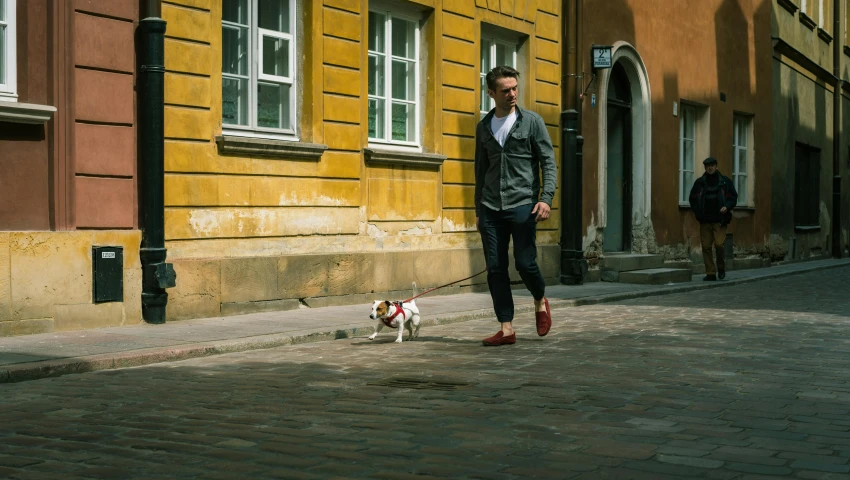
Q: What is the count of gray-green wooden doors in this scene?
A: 1